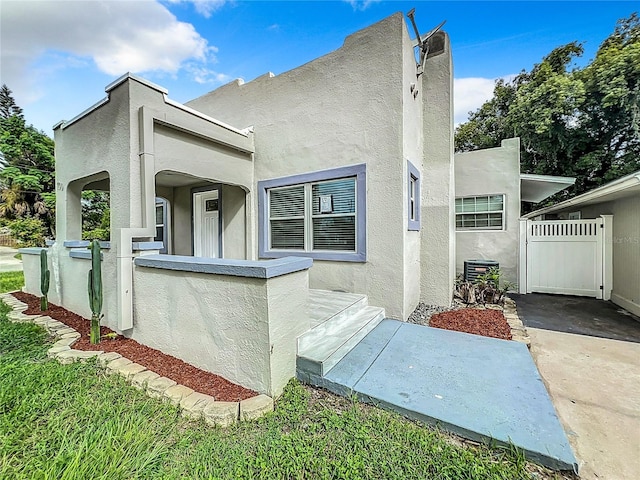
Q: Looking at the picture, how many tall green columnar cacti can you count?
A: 2